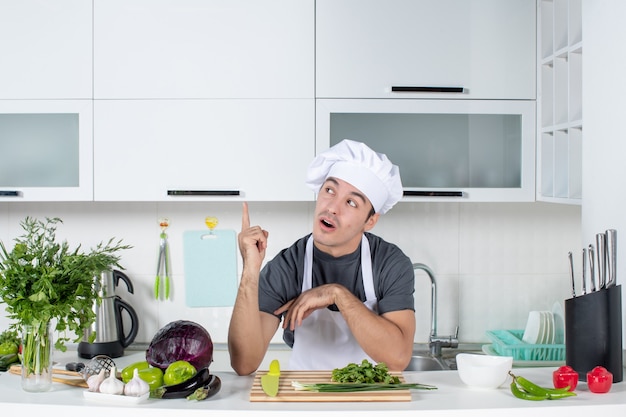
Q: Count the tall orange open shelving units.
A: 0